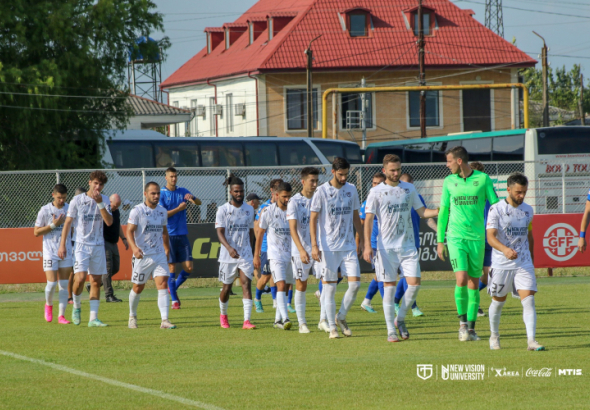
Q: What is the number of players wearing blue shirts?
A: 6